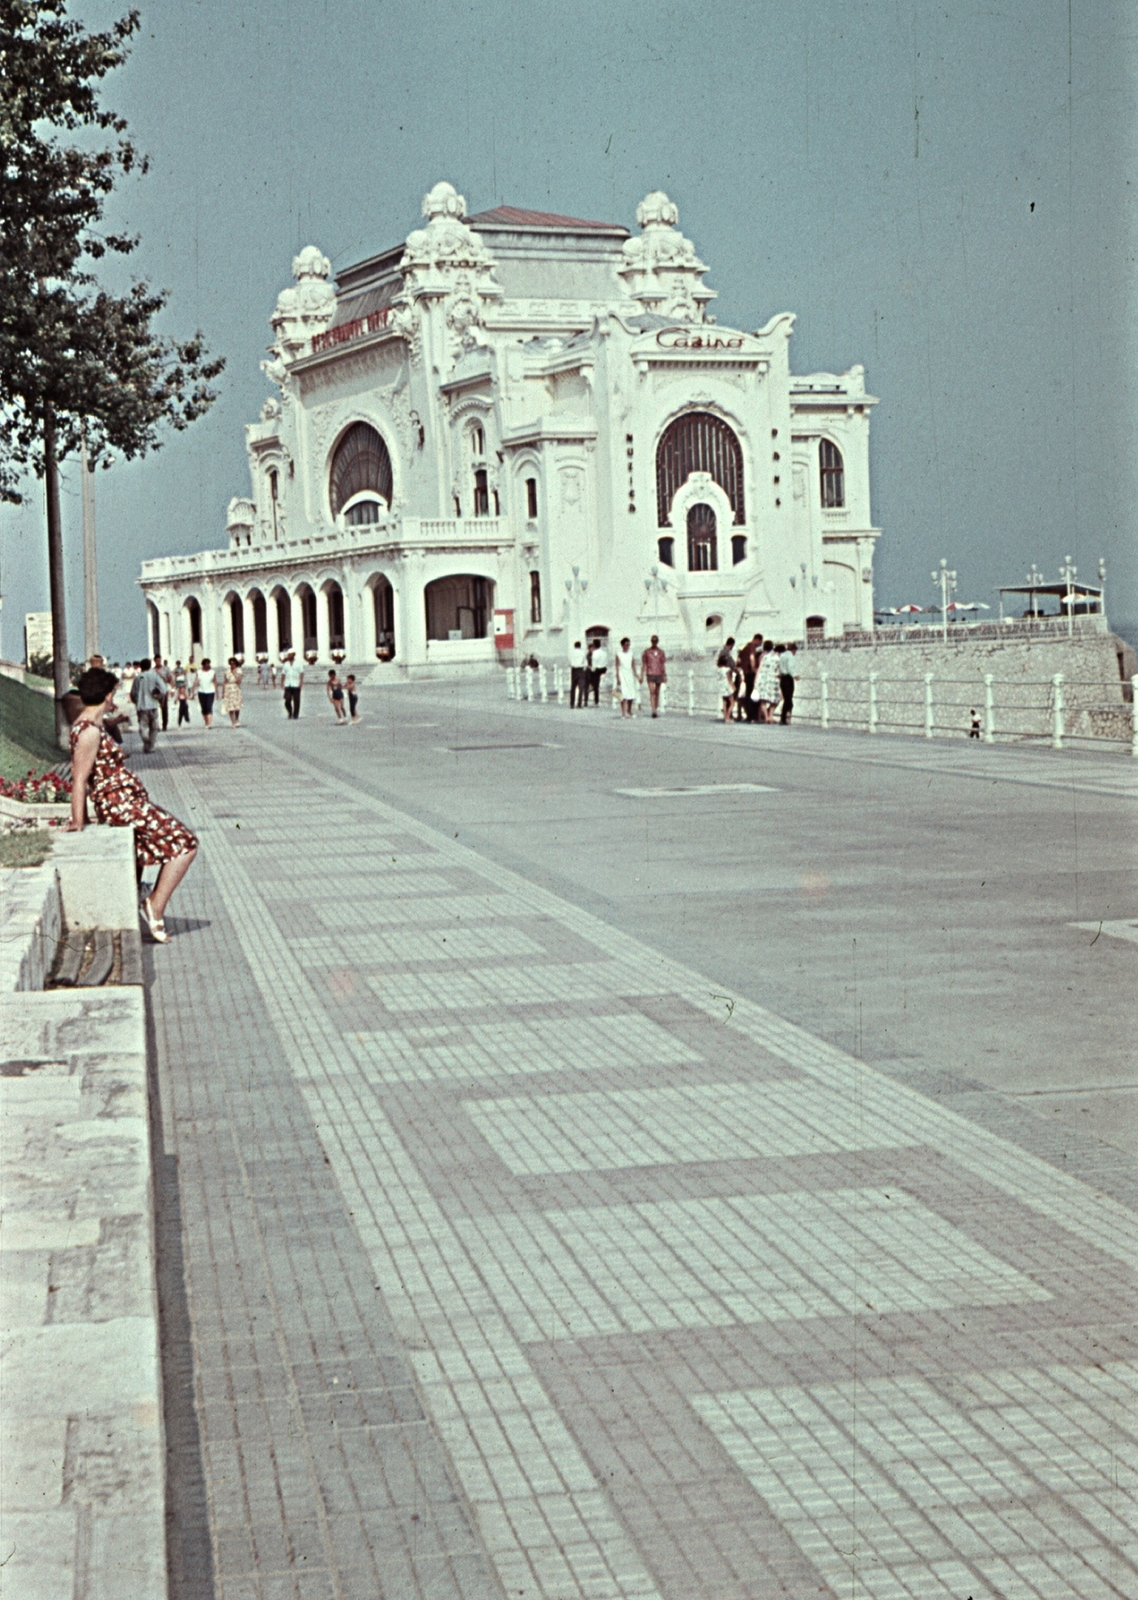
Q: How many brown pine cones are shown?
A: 0